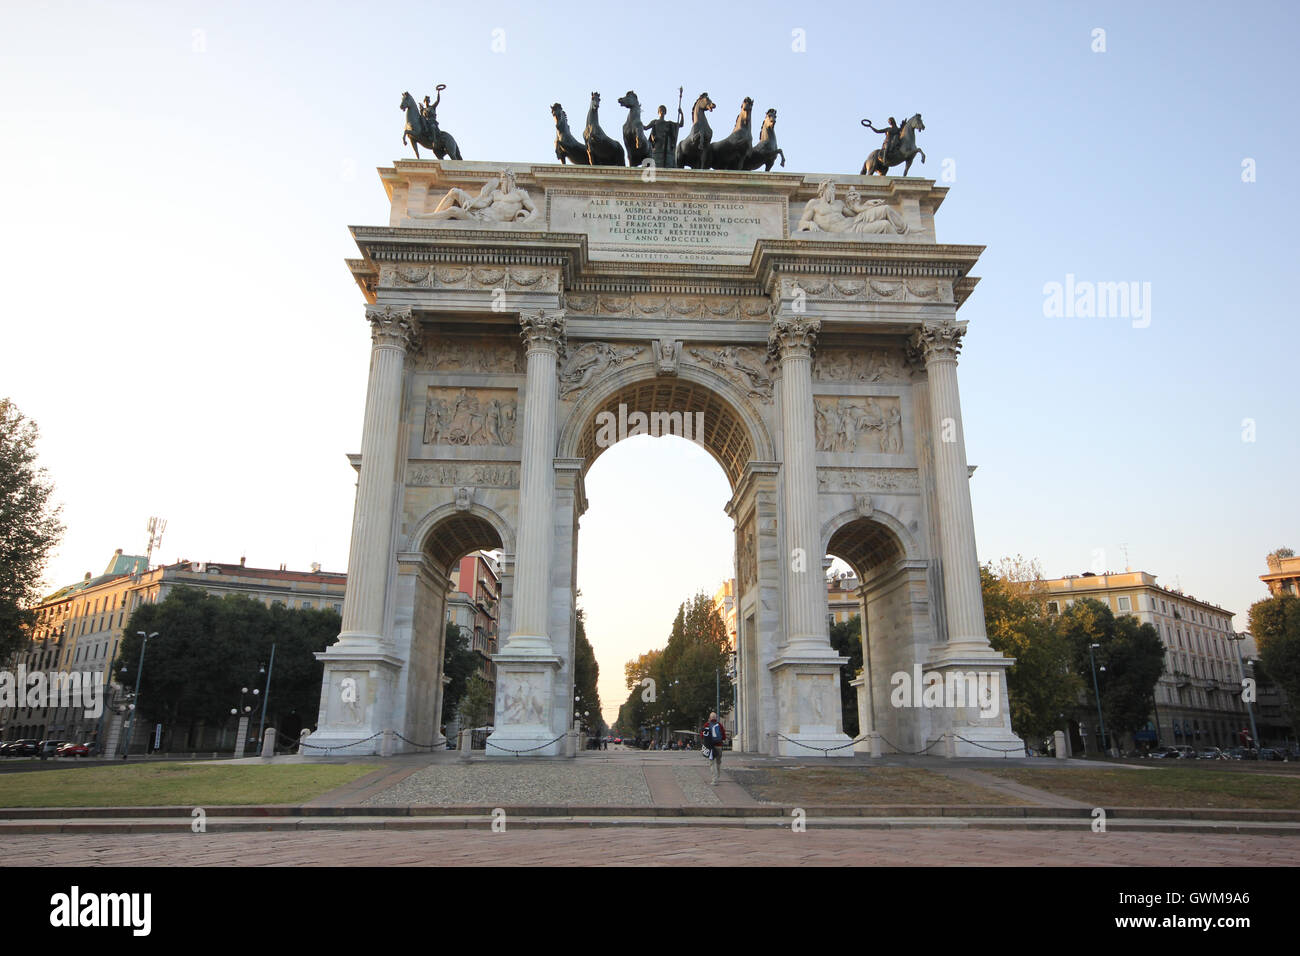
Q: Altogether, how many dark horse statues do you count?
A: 8